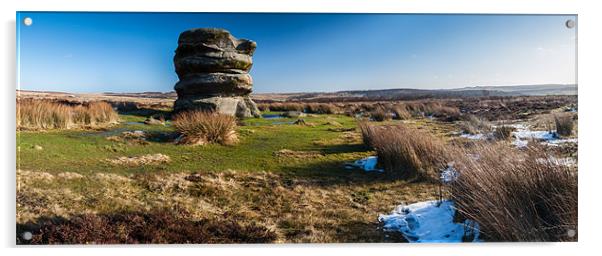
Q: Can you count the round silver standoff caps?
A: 4